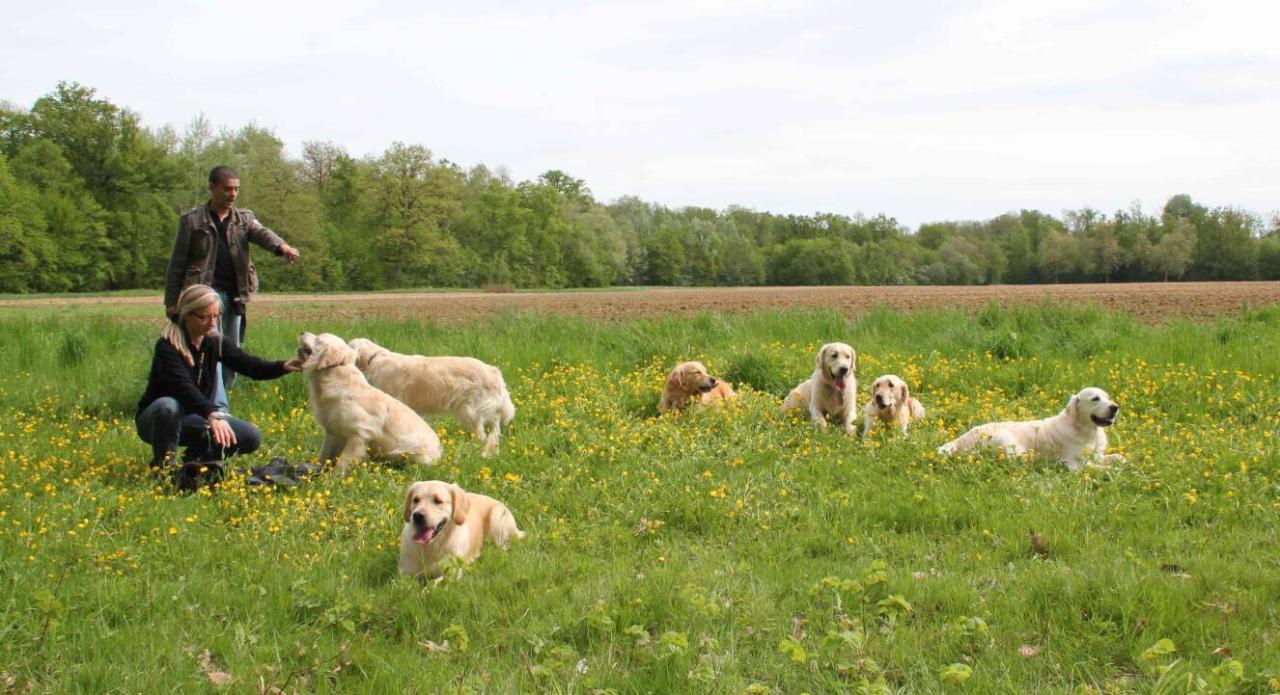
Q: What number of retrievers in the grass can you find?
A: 7